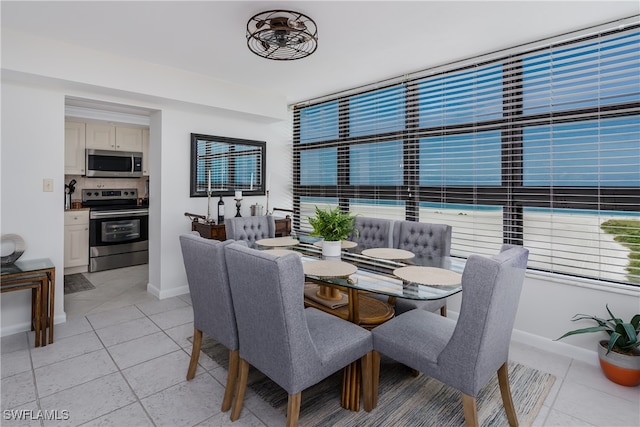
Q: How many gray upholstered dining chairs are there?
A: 6